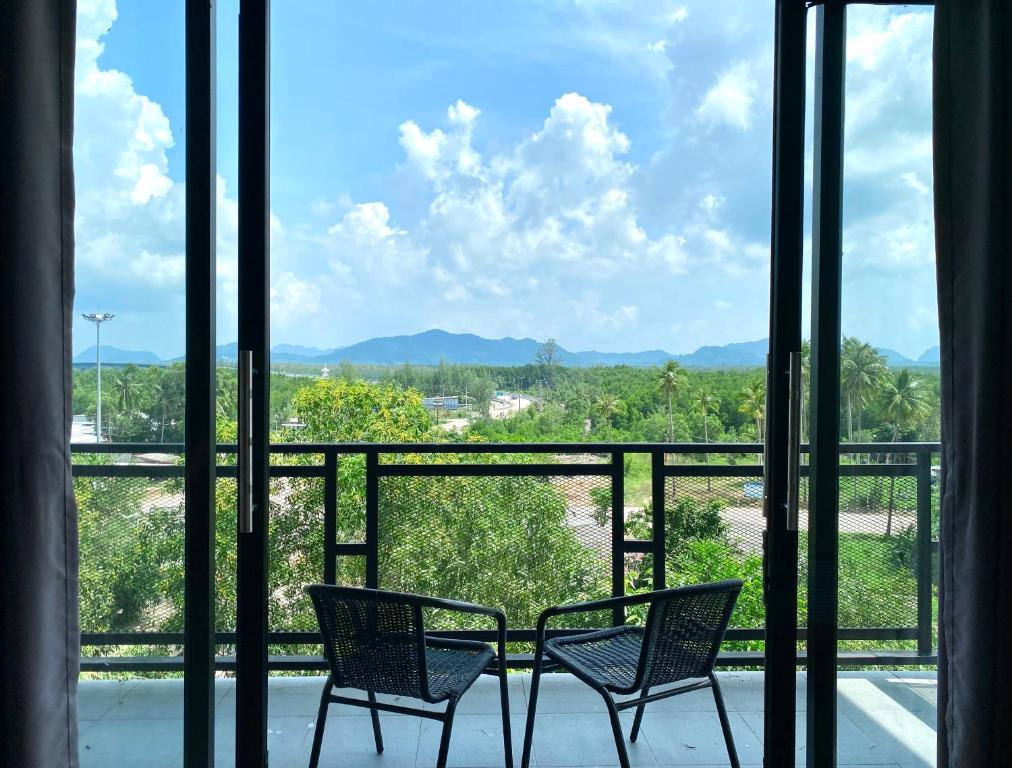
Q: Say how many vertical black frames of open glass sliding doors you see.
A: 4